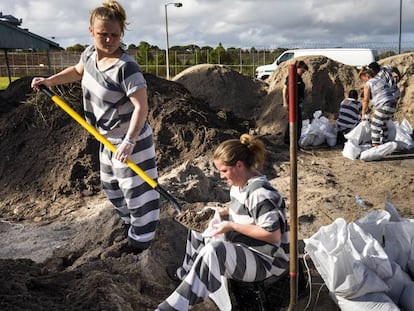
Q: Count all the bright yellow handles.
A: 1